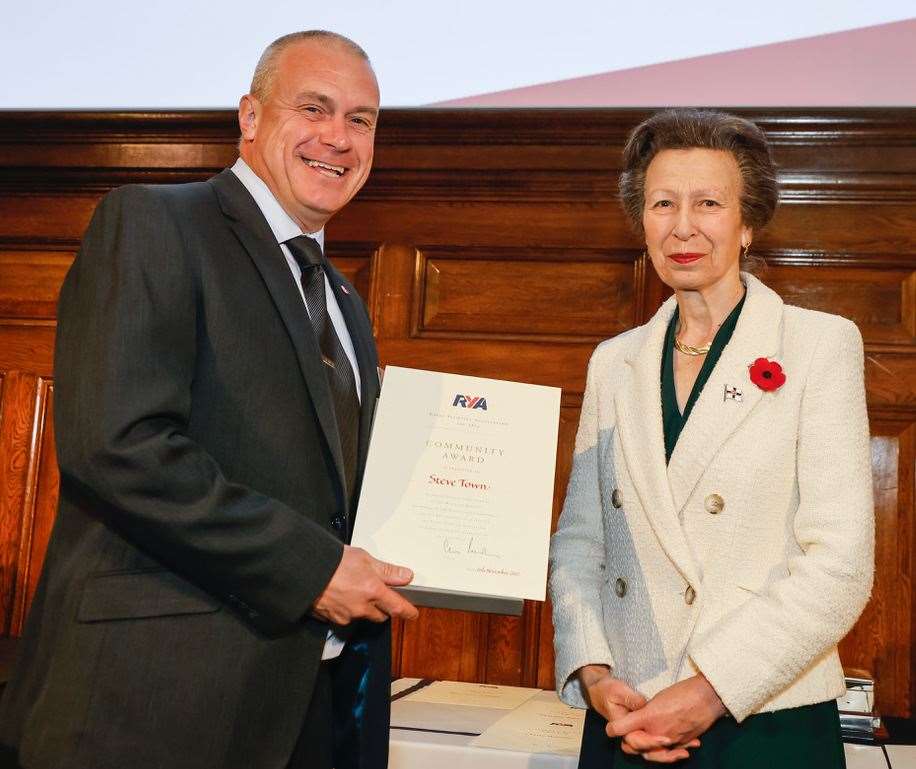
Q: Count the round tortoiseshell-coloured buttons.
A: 4